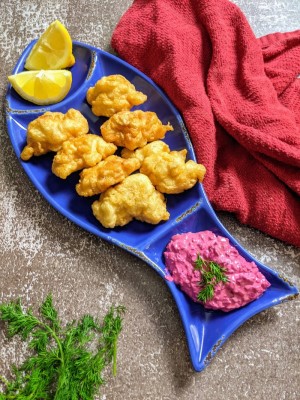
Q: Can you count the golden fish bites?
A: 8